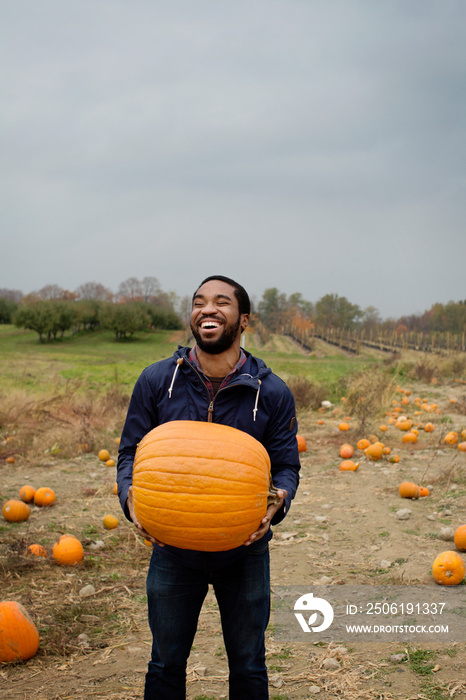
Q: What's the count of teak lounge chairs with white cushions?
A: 0